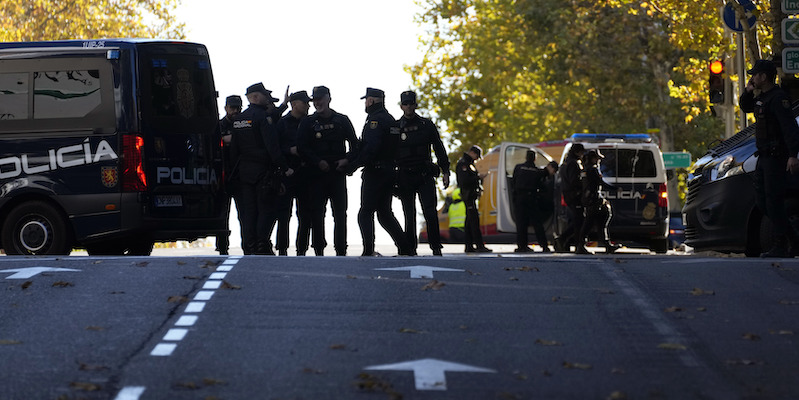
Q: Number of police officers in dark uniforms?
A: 13